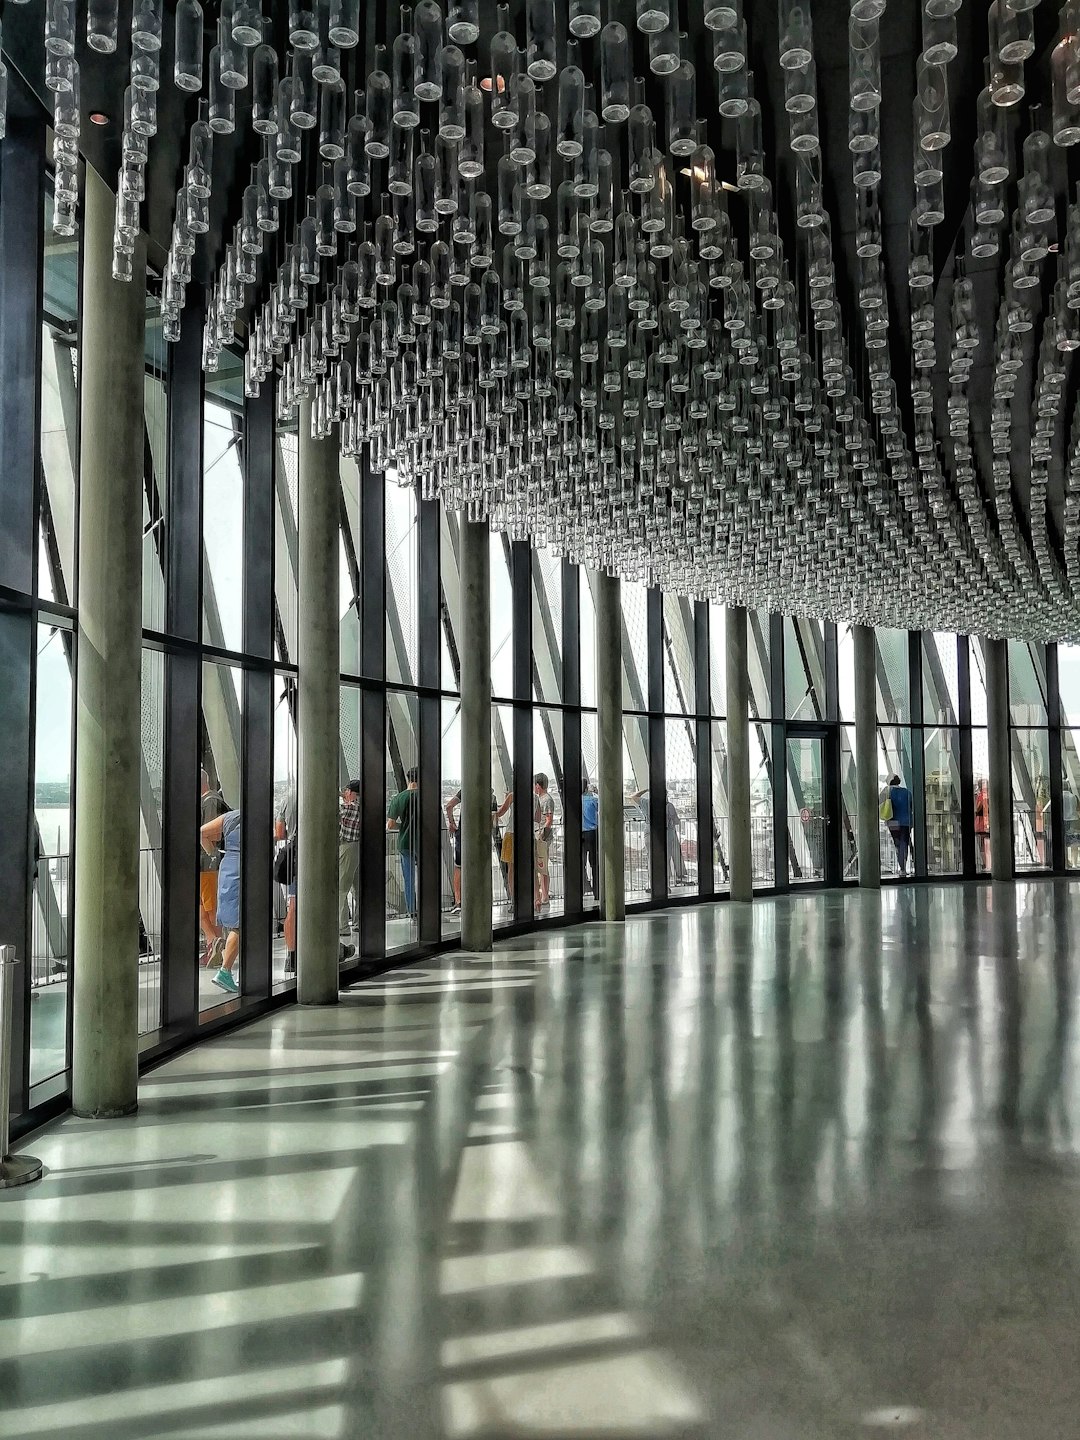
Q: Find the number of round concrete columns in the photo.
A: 7